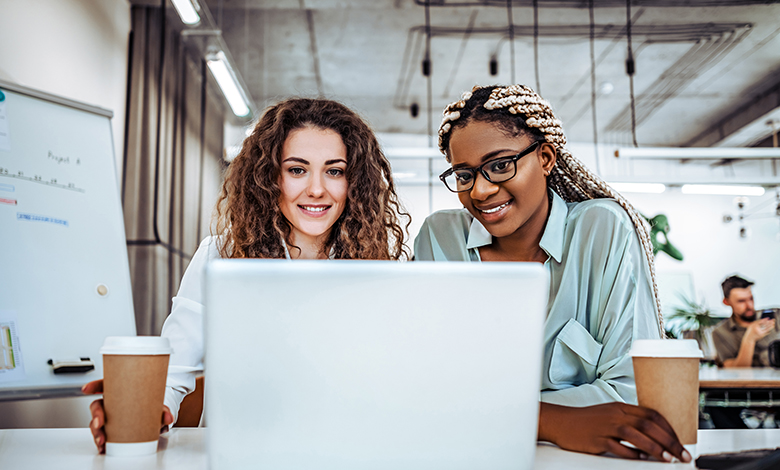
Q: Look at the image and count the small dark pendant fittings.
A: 4